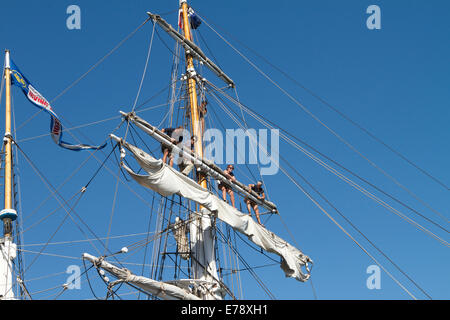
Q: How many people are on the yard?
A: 4